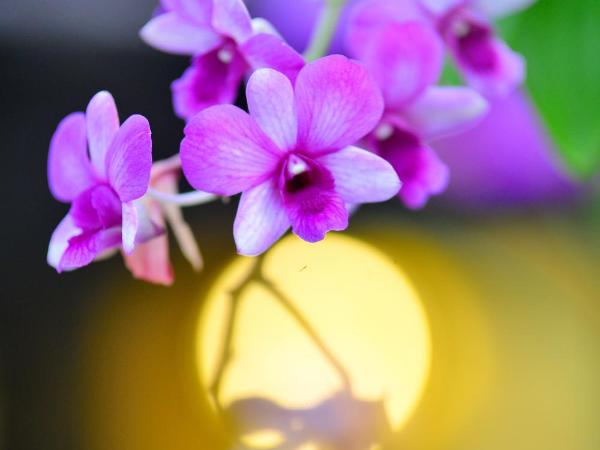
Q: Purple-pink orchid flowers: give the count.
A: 5